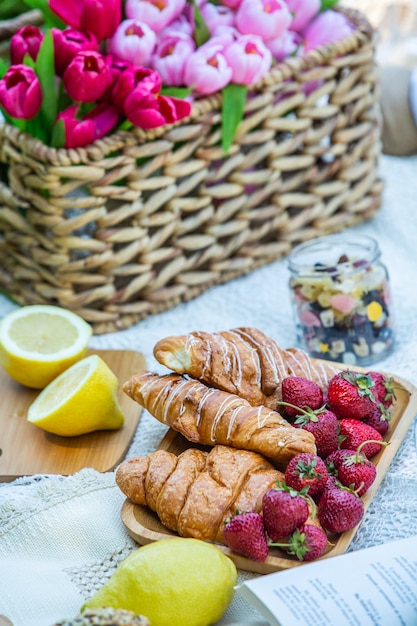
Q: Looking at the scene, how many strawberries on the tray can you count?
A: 14